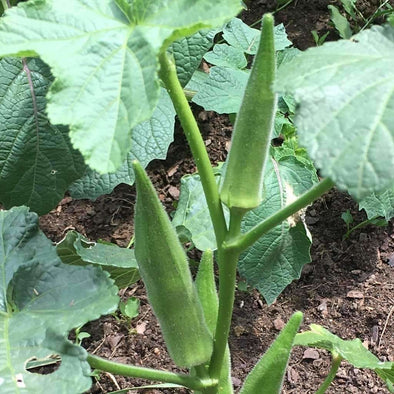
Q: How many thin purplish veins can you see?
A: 1